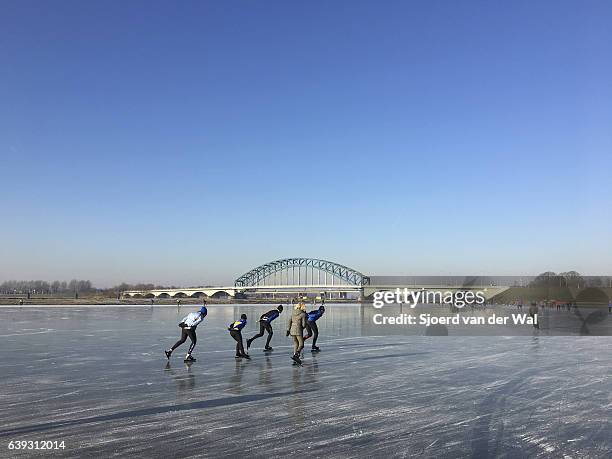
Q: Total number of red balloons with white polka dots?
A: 0